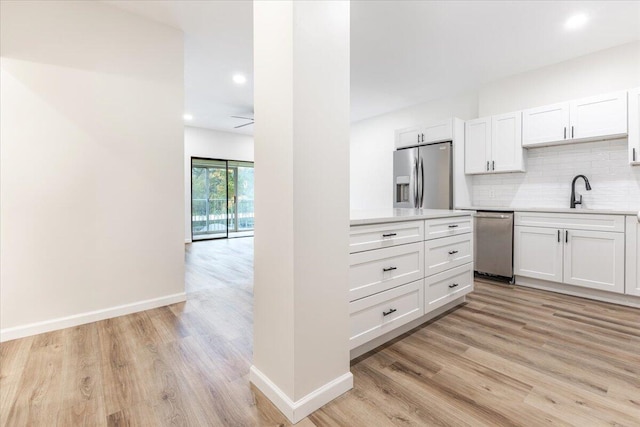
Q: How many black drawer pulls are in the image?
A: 6